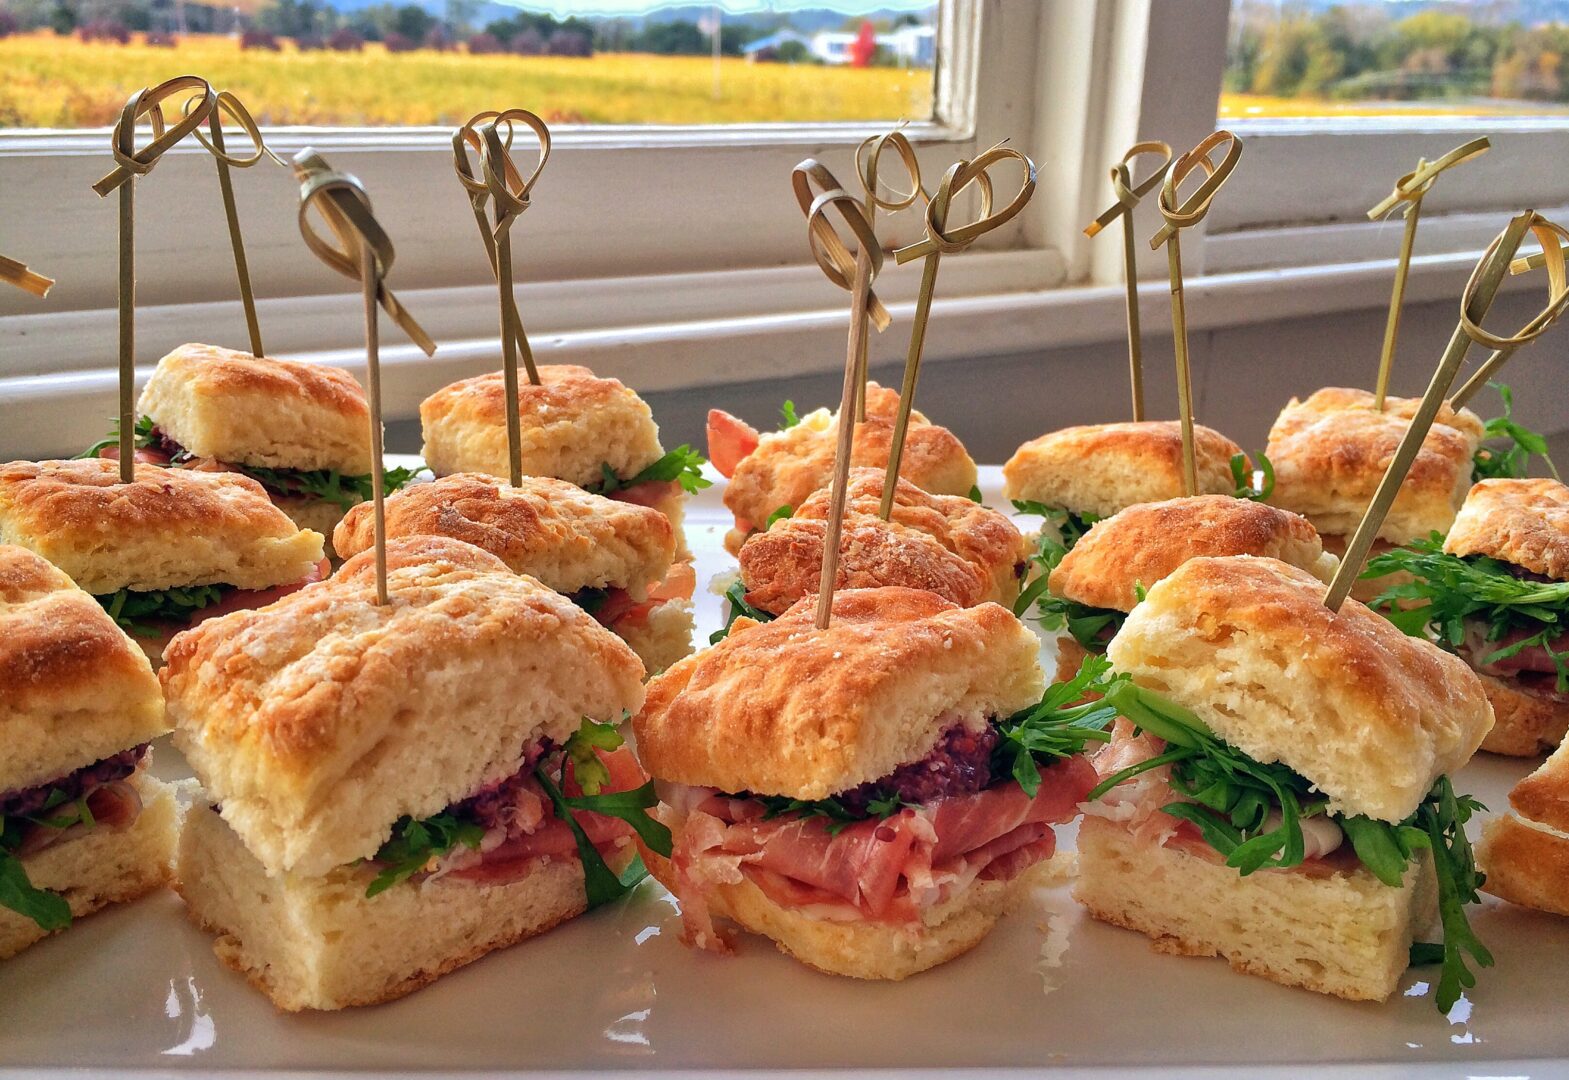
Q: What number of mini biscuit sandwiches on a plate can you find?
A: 15